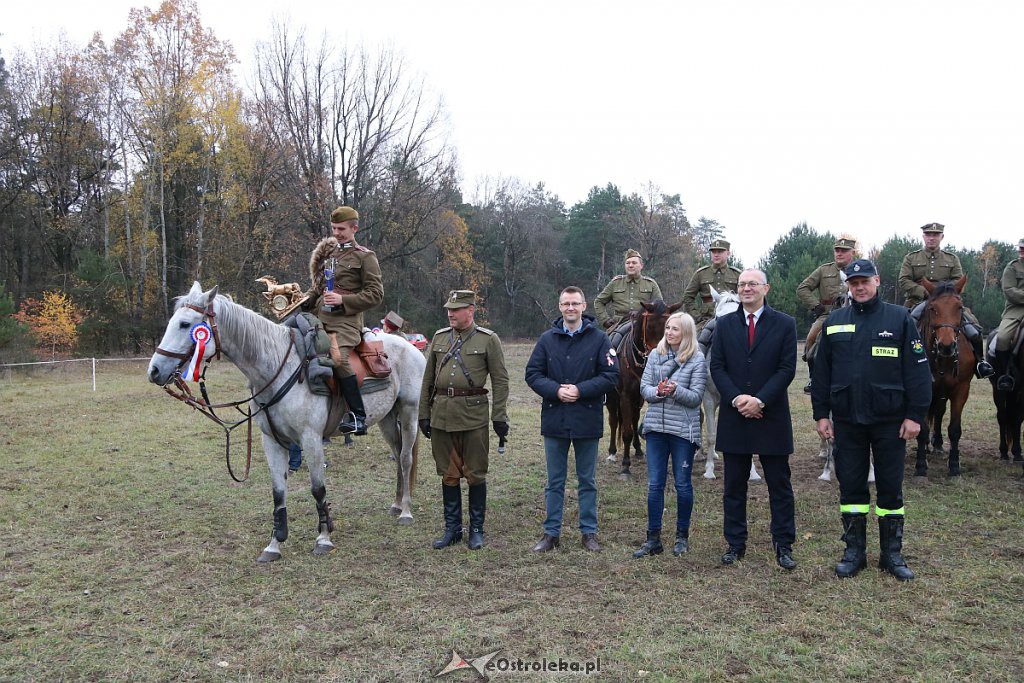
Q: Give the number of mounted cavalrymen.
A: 6